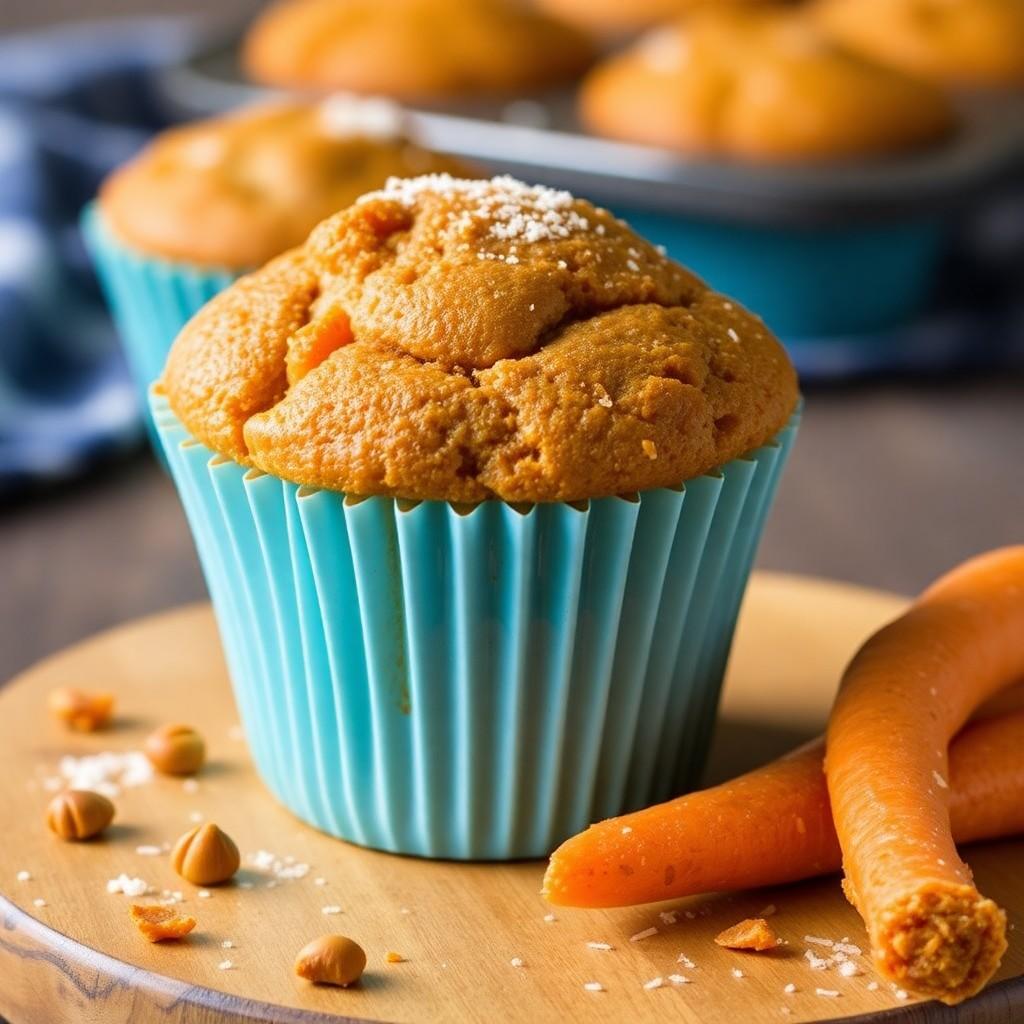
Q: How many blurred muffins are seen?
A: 5